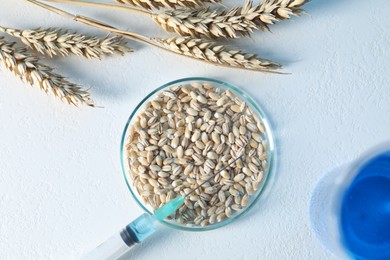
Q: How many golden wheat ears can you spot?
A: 5